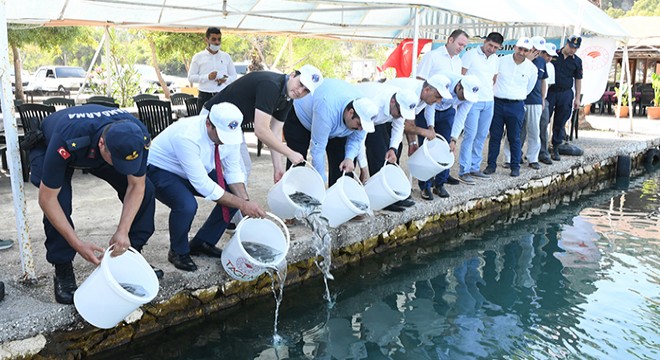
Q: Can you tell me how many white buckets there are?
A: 6